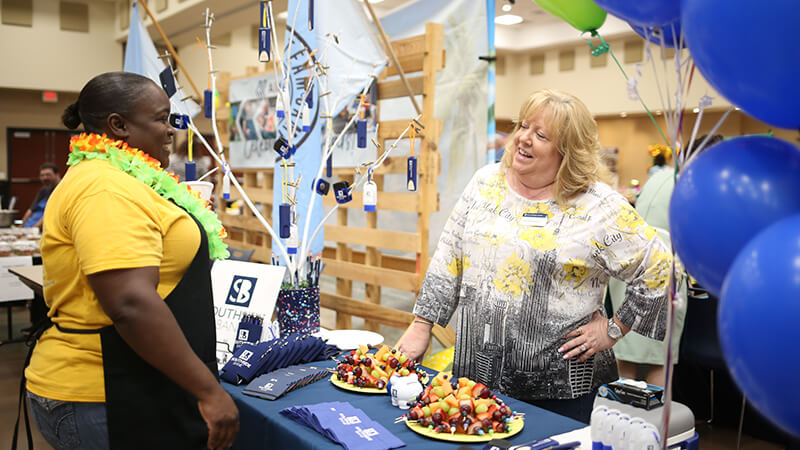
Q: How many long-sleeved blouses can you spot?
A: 1